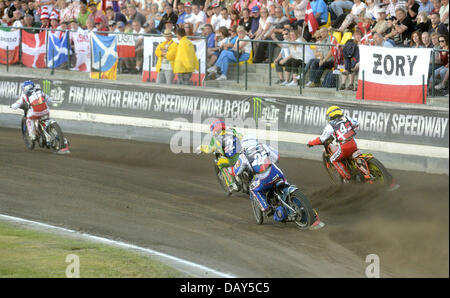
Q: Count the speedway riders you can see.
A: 4